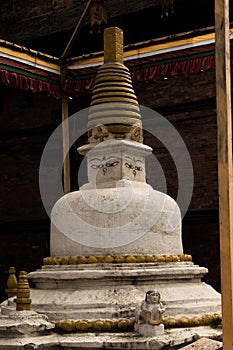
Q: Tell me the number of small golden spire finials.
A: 2